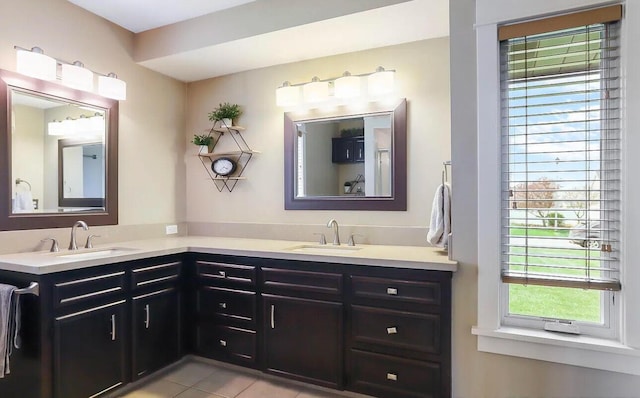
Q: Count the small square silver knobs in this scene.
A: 6